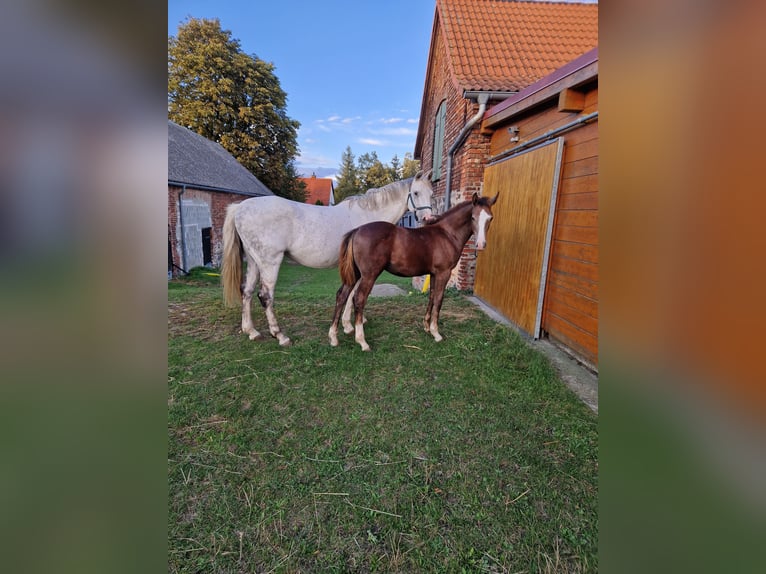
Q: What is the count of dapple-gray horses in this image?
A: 1